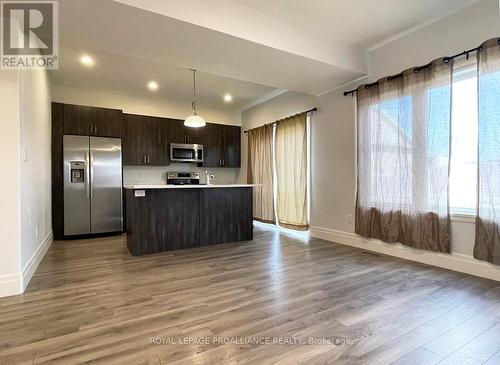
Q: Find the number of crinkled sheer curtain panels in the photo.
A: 2